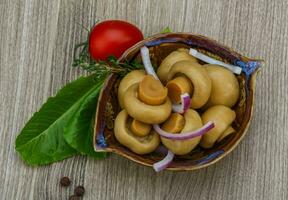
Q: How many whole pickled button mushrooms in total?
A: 8